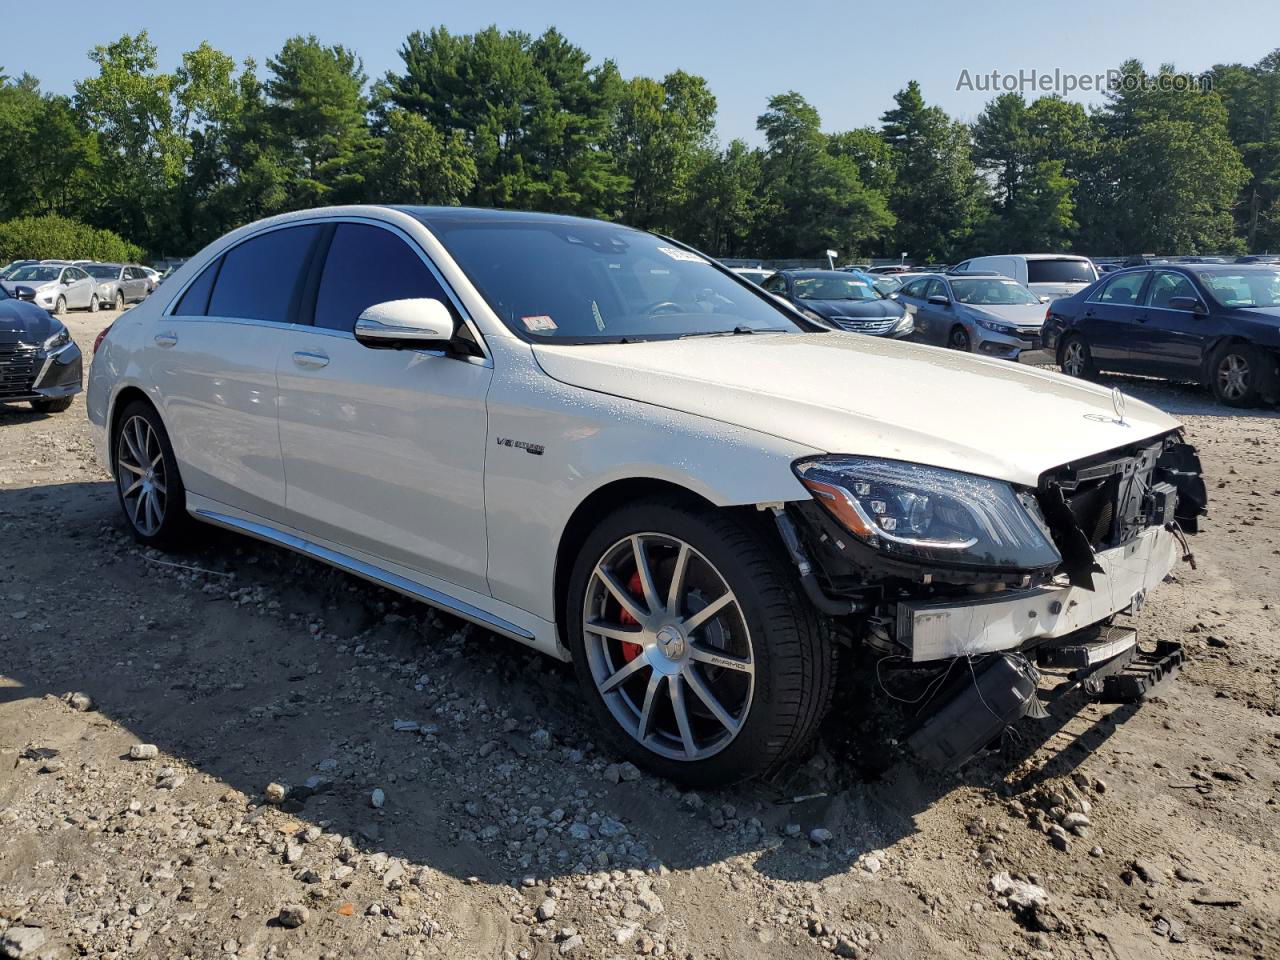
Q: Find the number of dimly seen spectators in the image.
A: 0